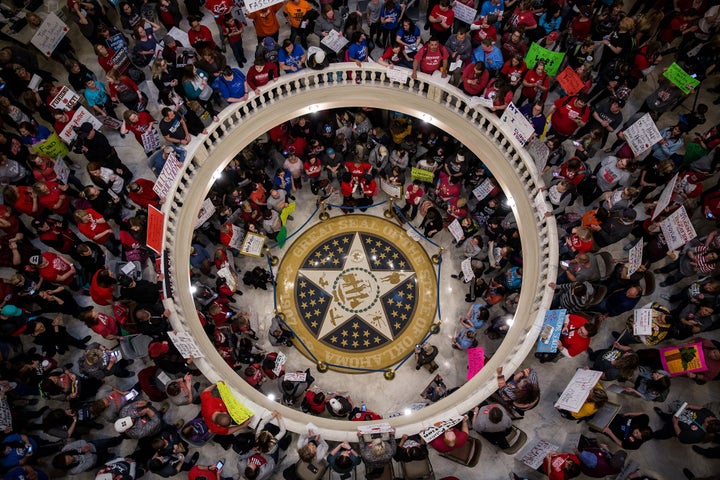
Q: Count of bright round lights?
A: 8